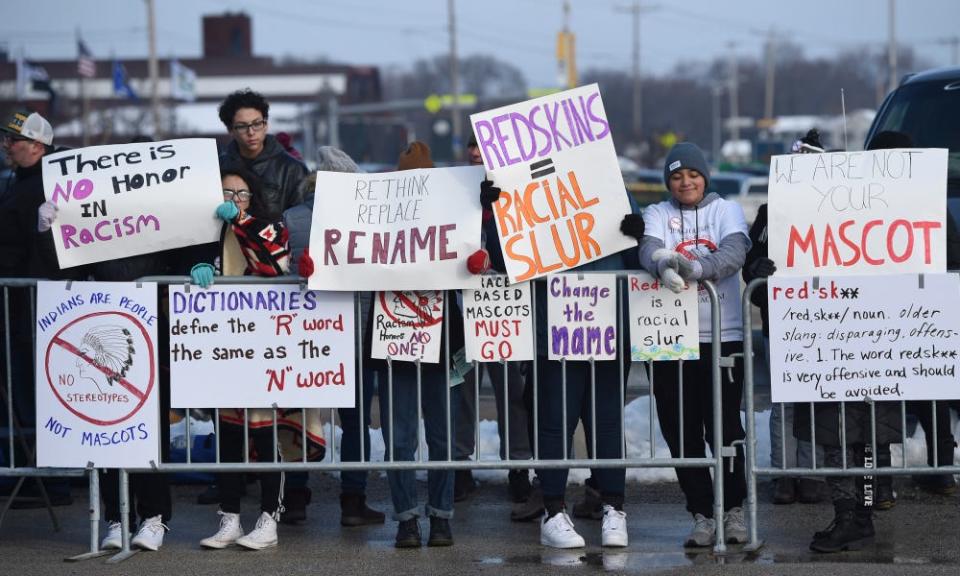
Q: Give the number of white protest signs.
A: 11